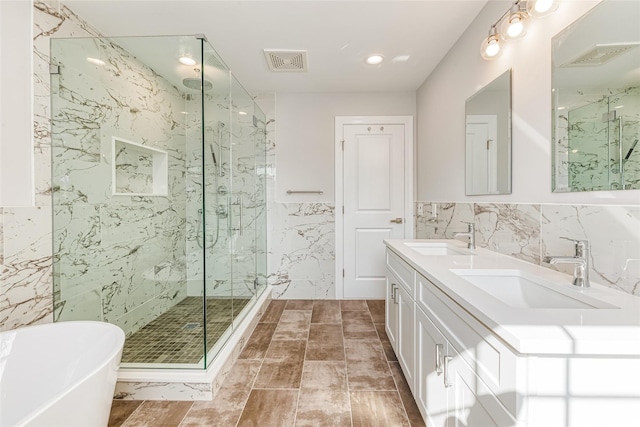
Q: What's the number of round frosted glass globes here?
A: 3